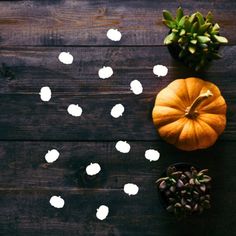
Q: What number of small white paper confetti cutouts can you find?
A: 15